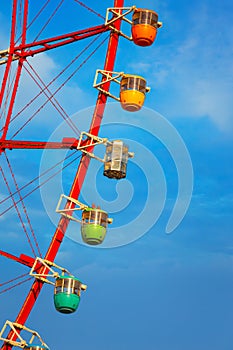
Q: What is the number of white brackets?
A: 6